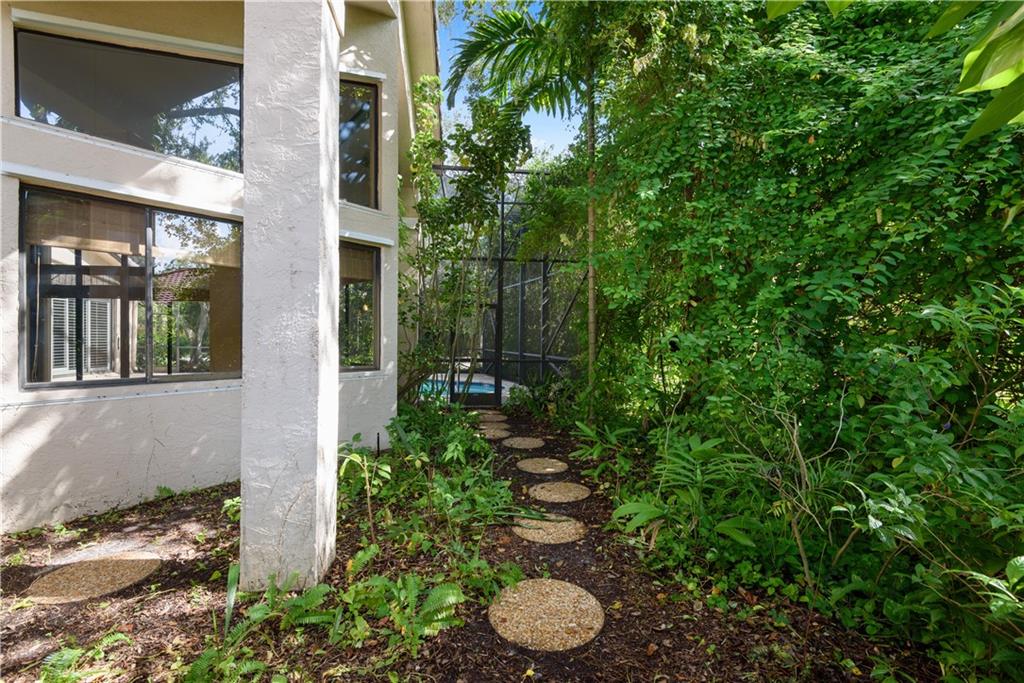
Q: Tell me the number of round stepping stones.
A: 10